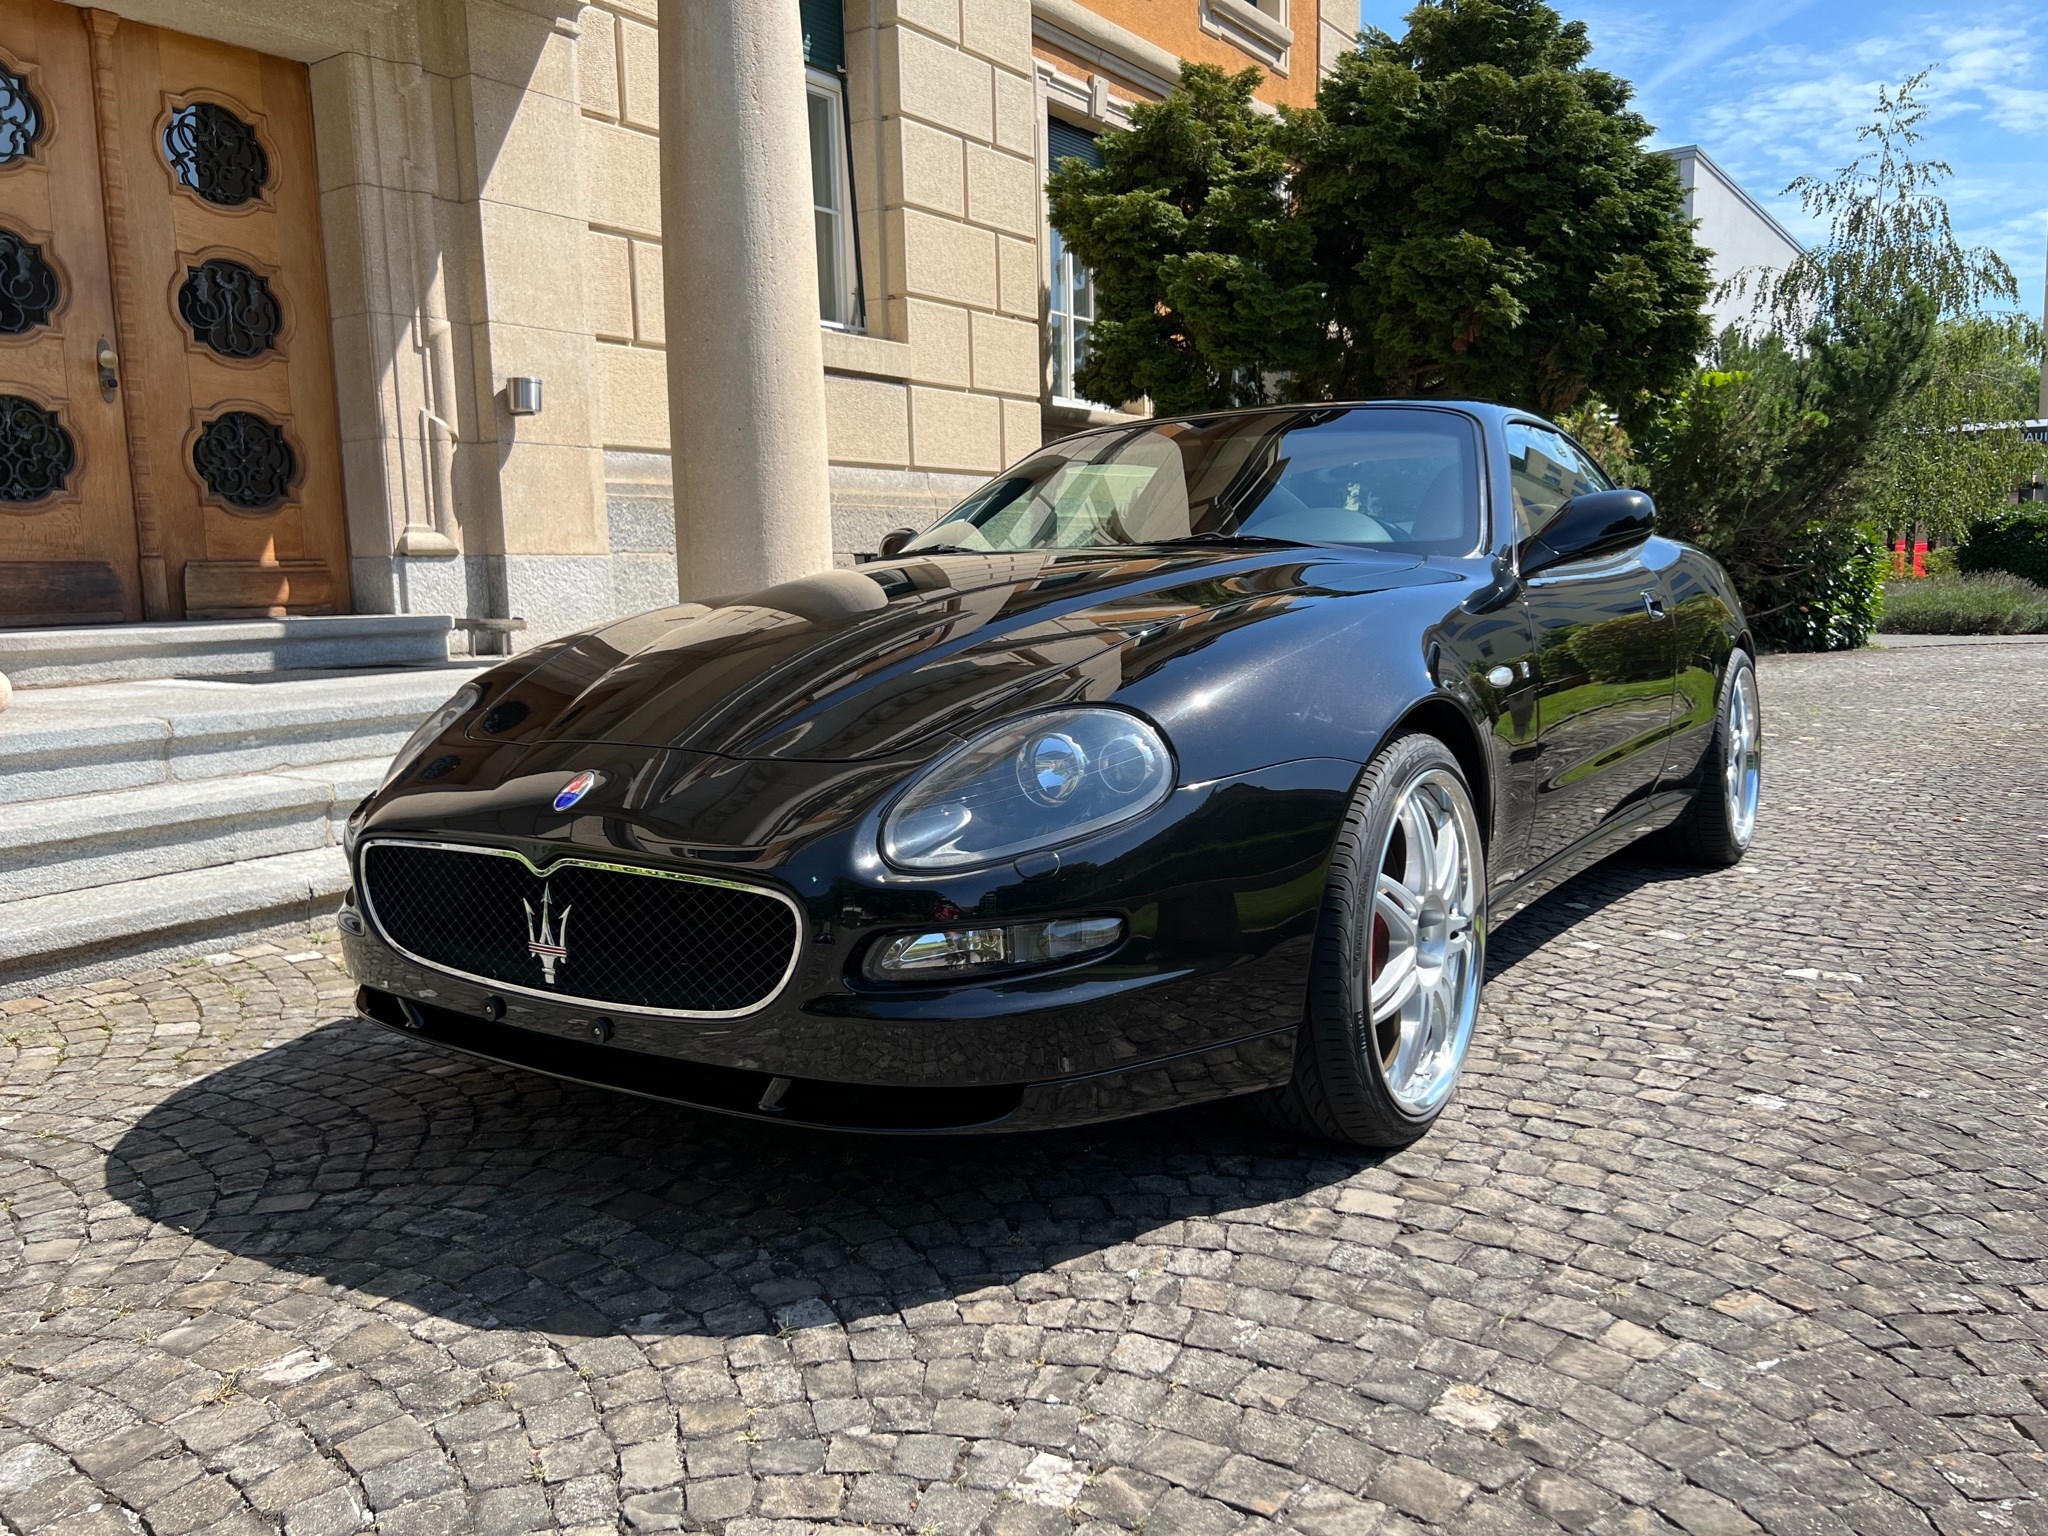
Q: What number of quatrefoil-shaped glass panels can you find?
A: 6